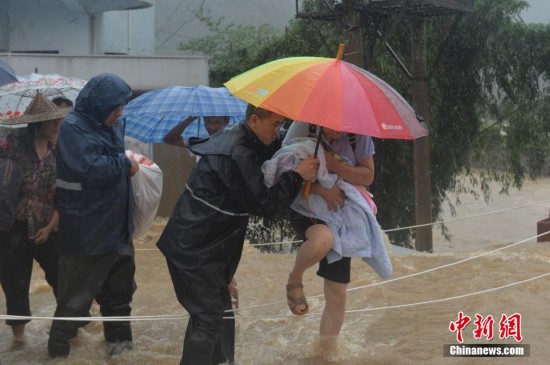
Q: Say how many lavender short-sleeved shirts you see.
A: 1